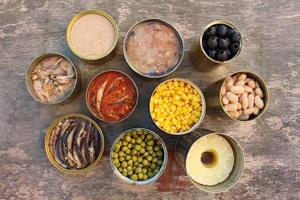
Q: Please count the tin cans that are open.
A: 10